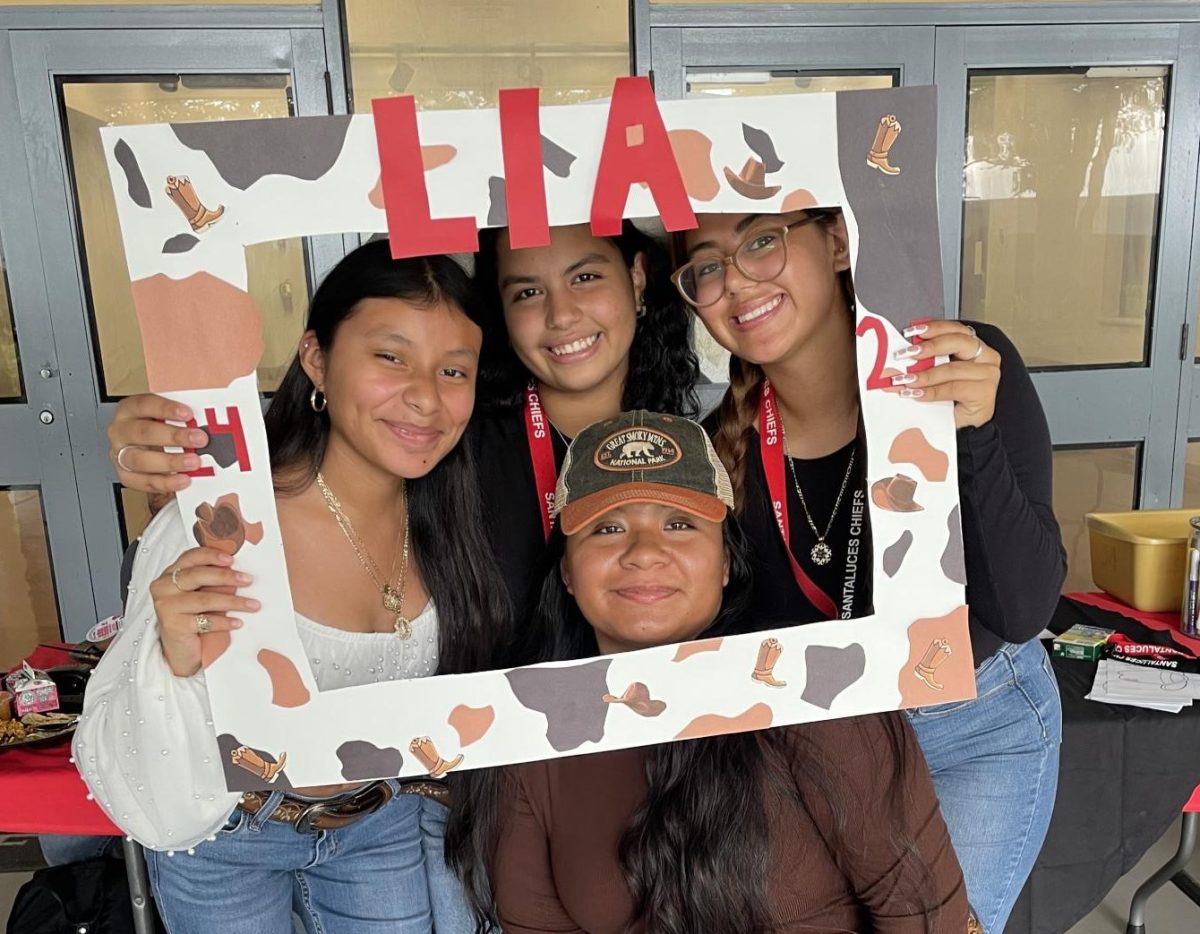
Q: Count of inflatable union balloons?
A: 0